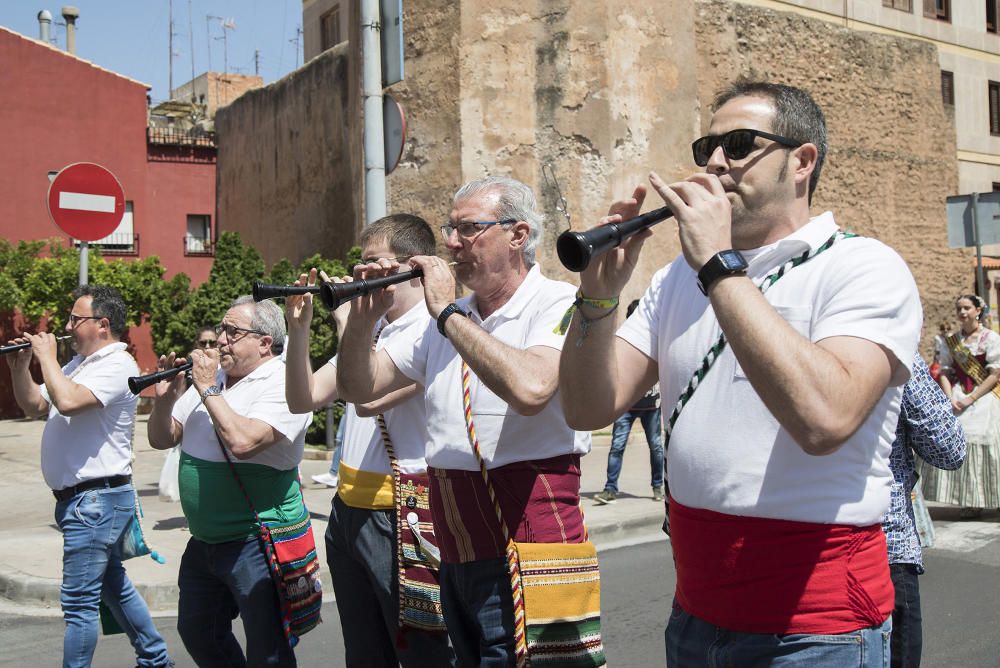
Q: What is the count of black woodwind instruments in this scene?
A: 5